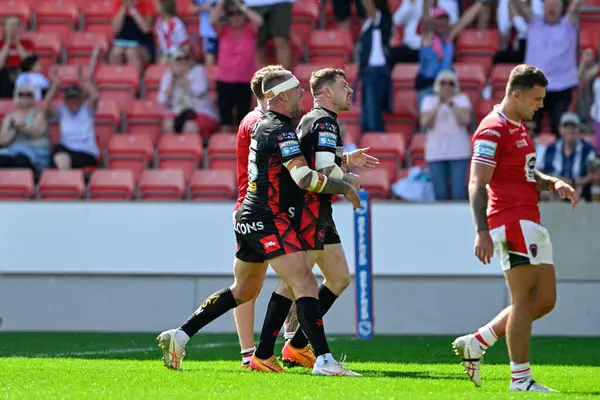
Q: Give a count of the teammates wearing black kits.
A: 2